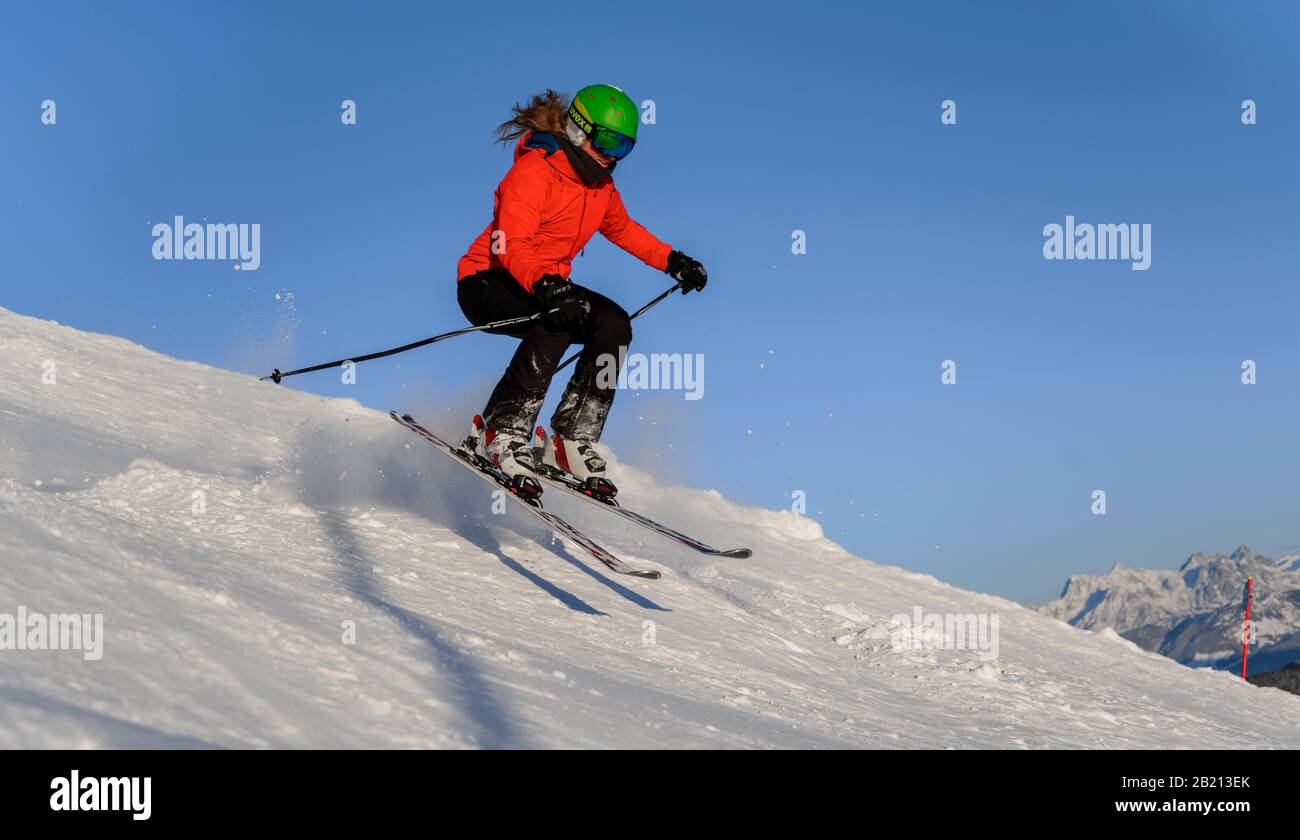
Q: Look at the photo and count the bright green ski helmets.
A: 1